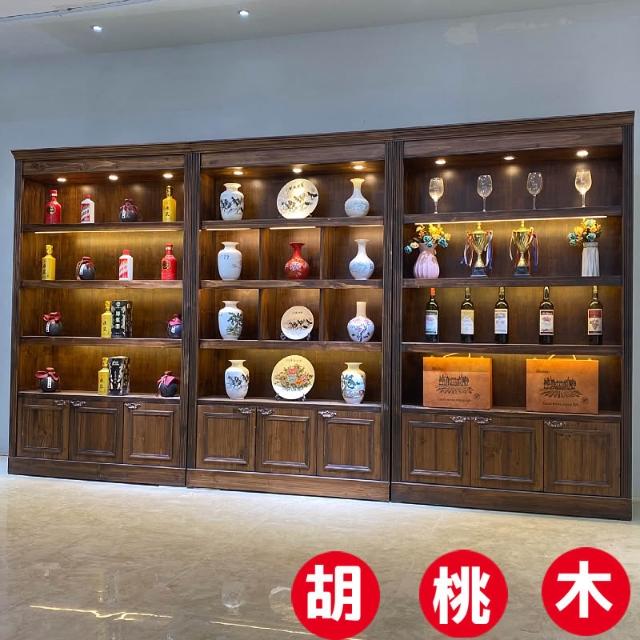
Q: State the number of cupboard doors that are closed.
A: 9